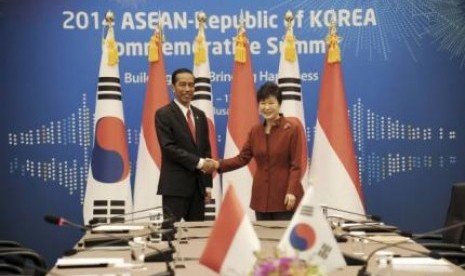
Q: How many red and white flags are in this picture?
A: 4